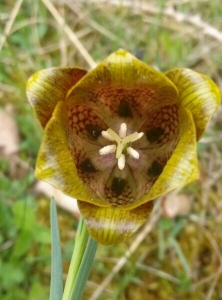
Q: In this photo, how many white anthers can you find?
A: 6